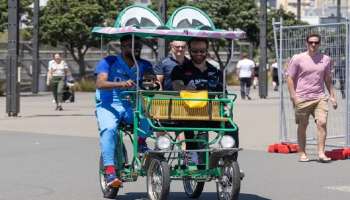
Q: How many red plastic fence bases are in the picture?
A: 2